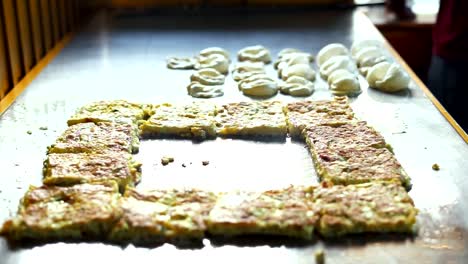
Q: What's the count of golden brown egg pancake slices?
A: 12